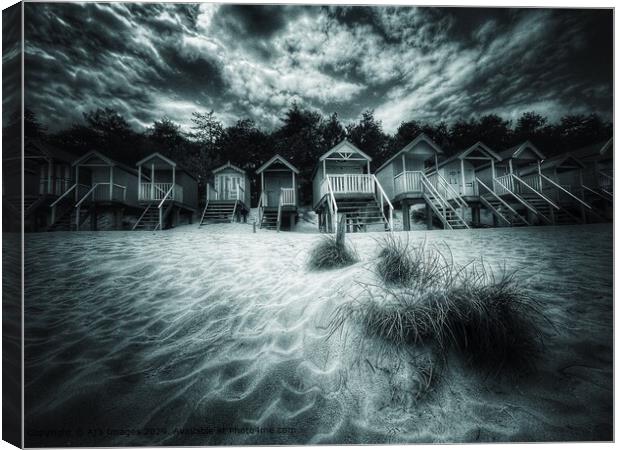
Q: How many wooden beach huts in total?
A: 11